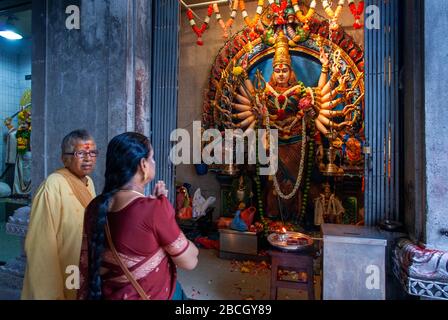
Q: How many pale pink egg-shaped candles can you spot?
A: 0